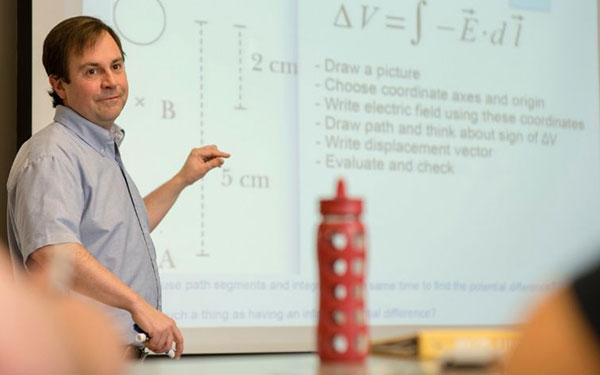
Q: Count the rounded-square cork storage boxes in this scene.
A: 0